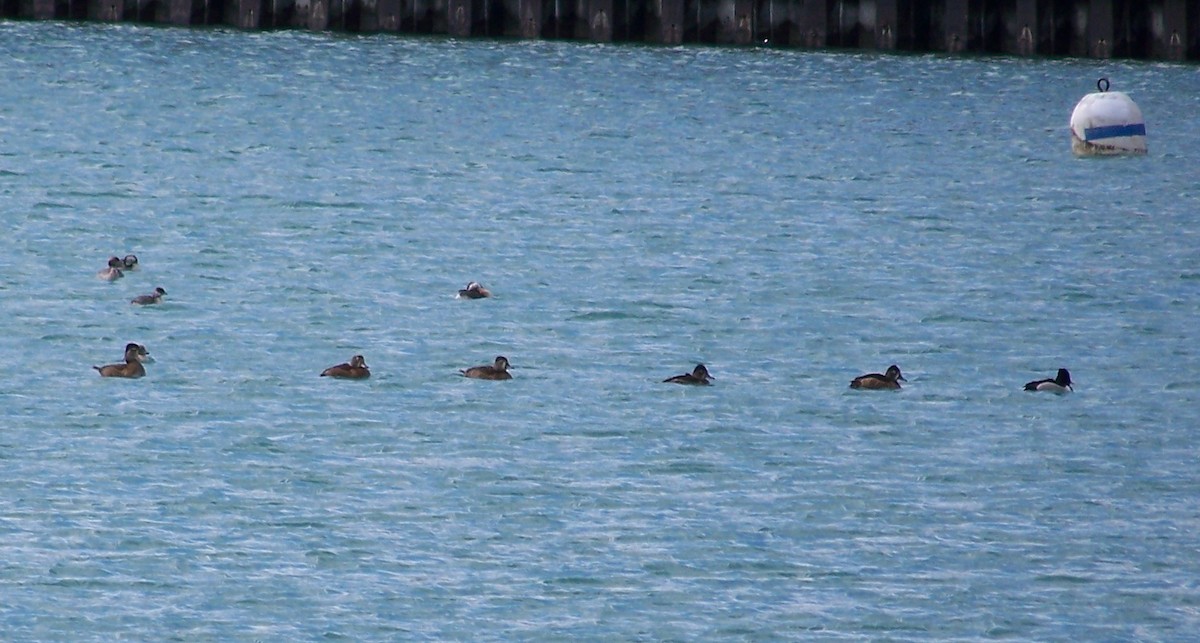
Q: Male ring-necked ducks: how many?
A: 1